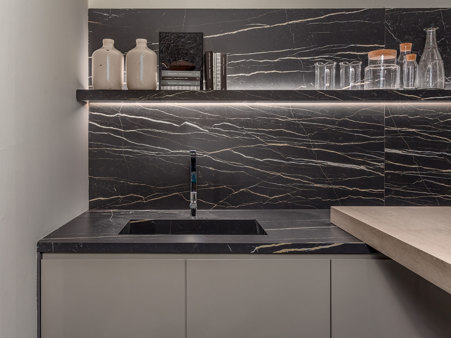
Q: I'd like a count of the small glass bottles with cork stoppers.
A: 2